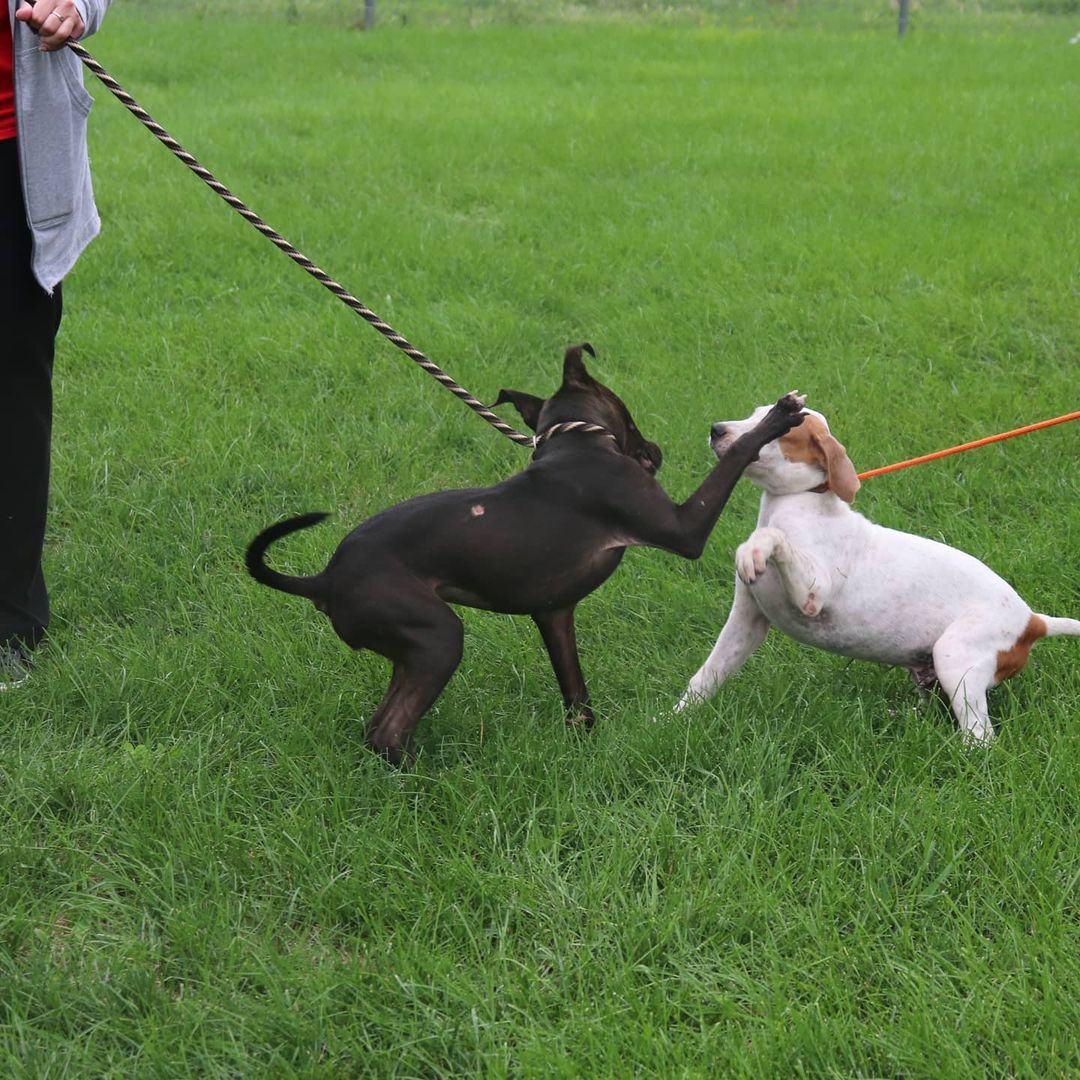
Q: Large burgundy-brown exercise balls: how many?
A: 0